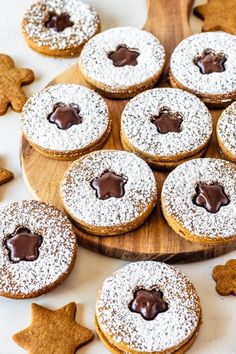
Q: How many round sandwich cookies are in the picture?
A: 10